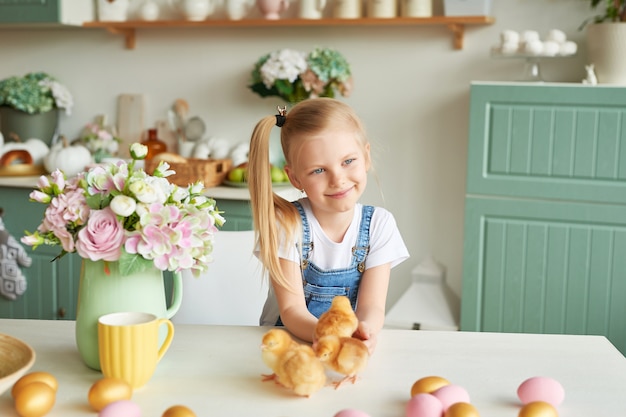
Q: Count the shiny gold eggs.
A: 7